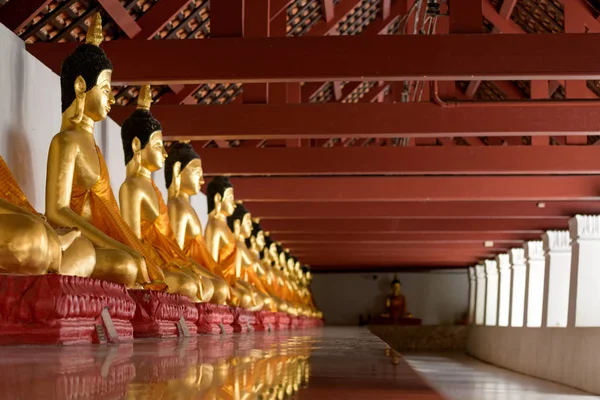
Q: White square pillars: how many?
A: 8